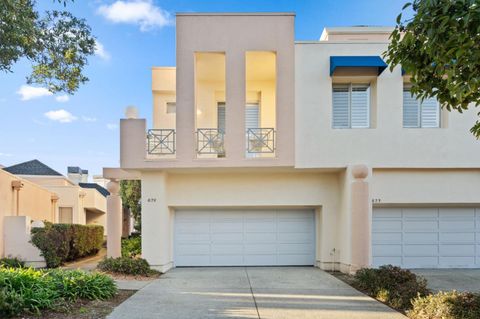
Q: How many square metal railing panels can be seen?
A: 3